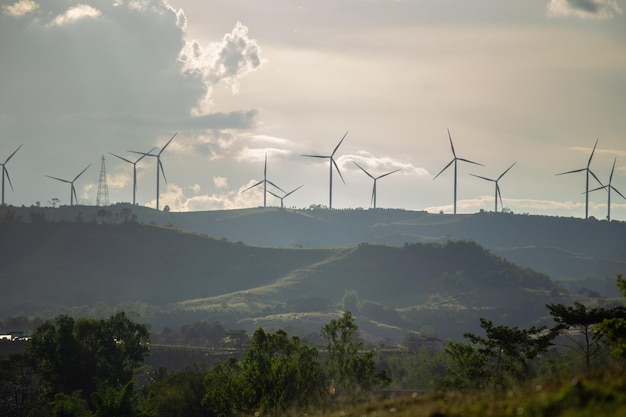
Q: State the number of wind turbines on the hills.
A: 12